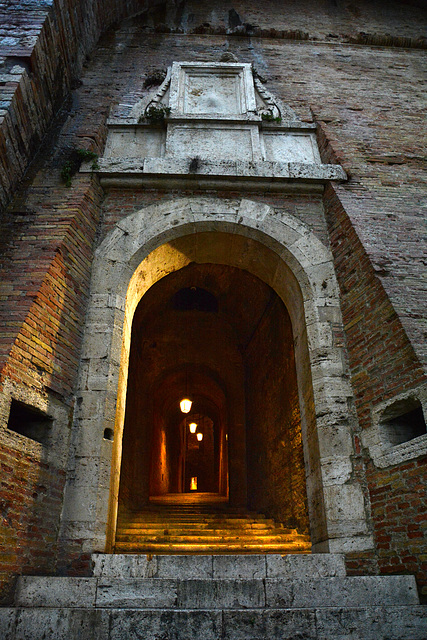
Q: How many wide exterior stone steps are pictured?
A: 3